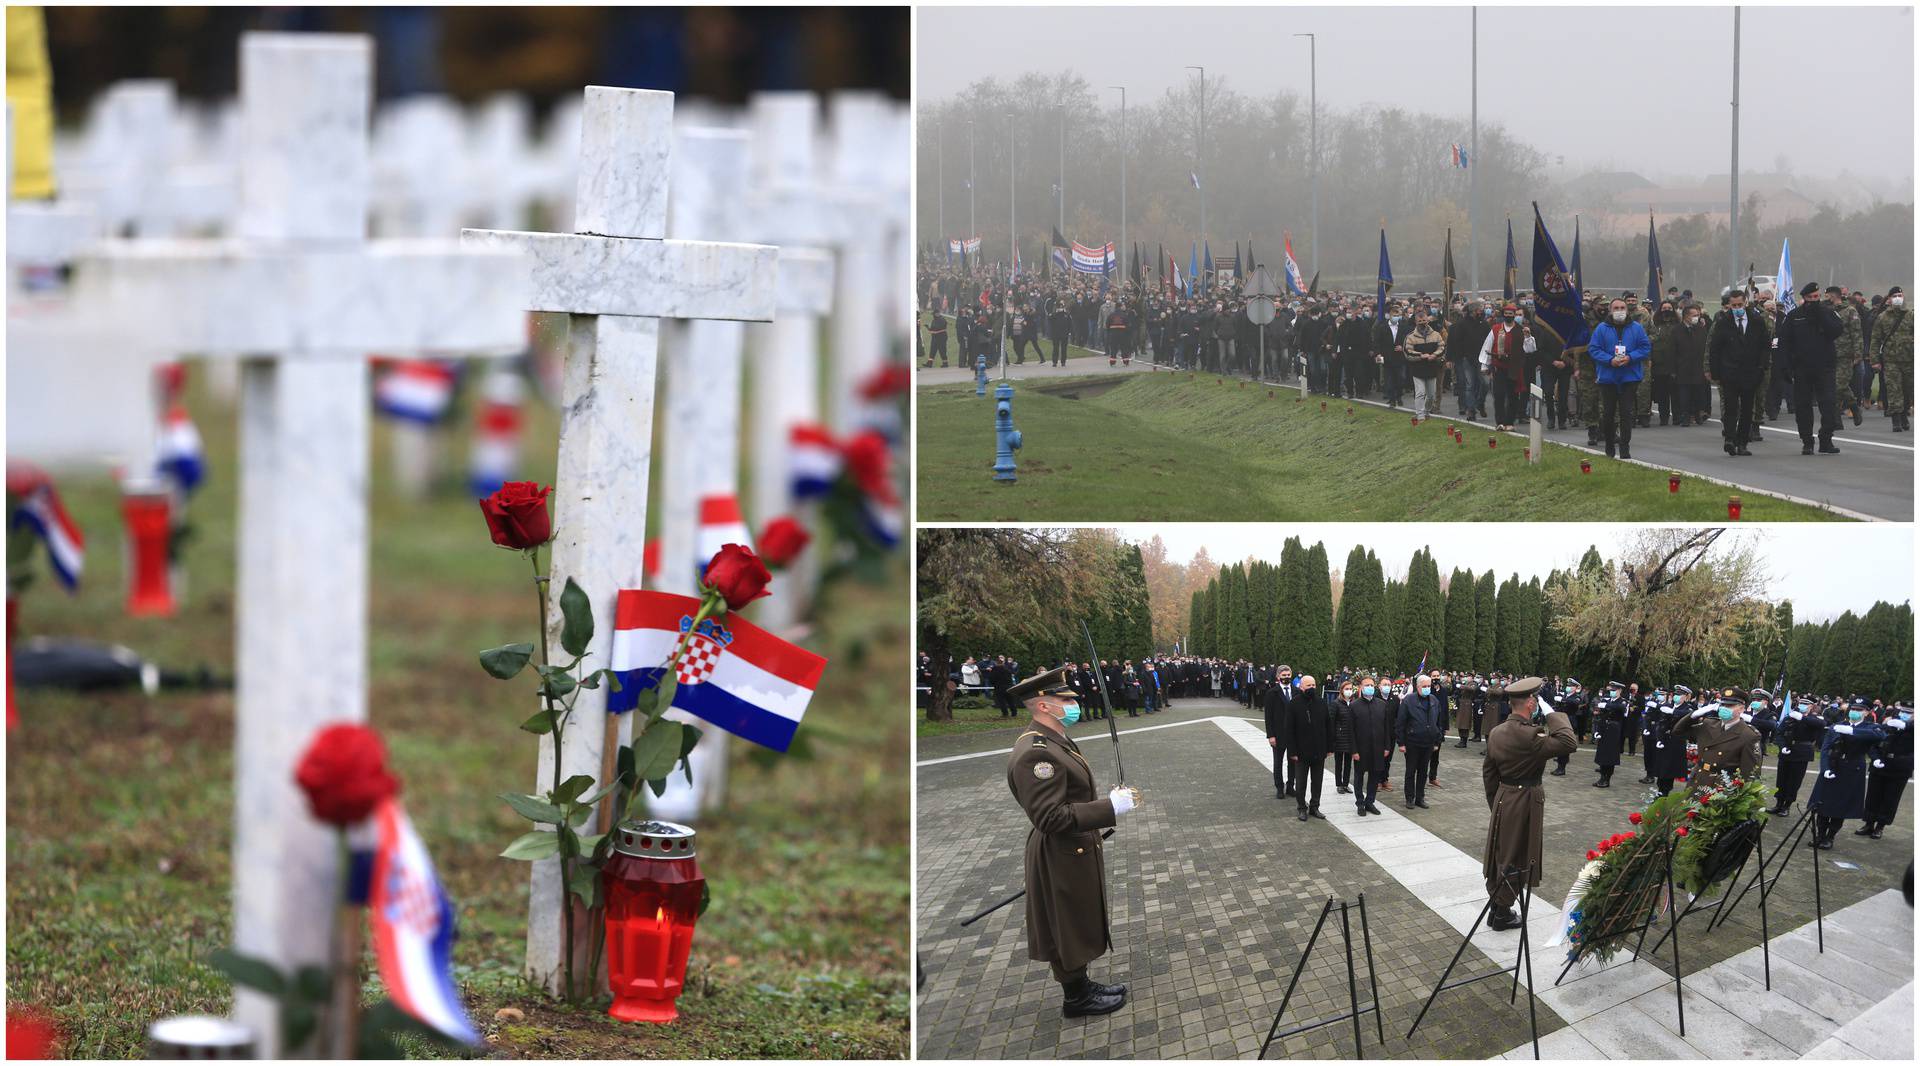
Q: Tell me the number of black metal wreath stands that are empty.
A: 3